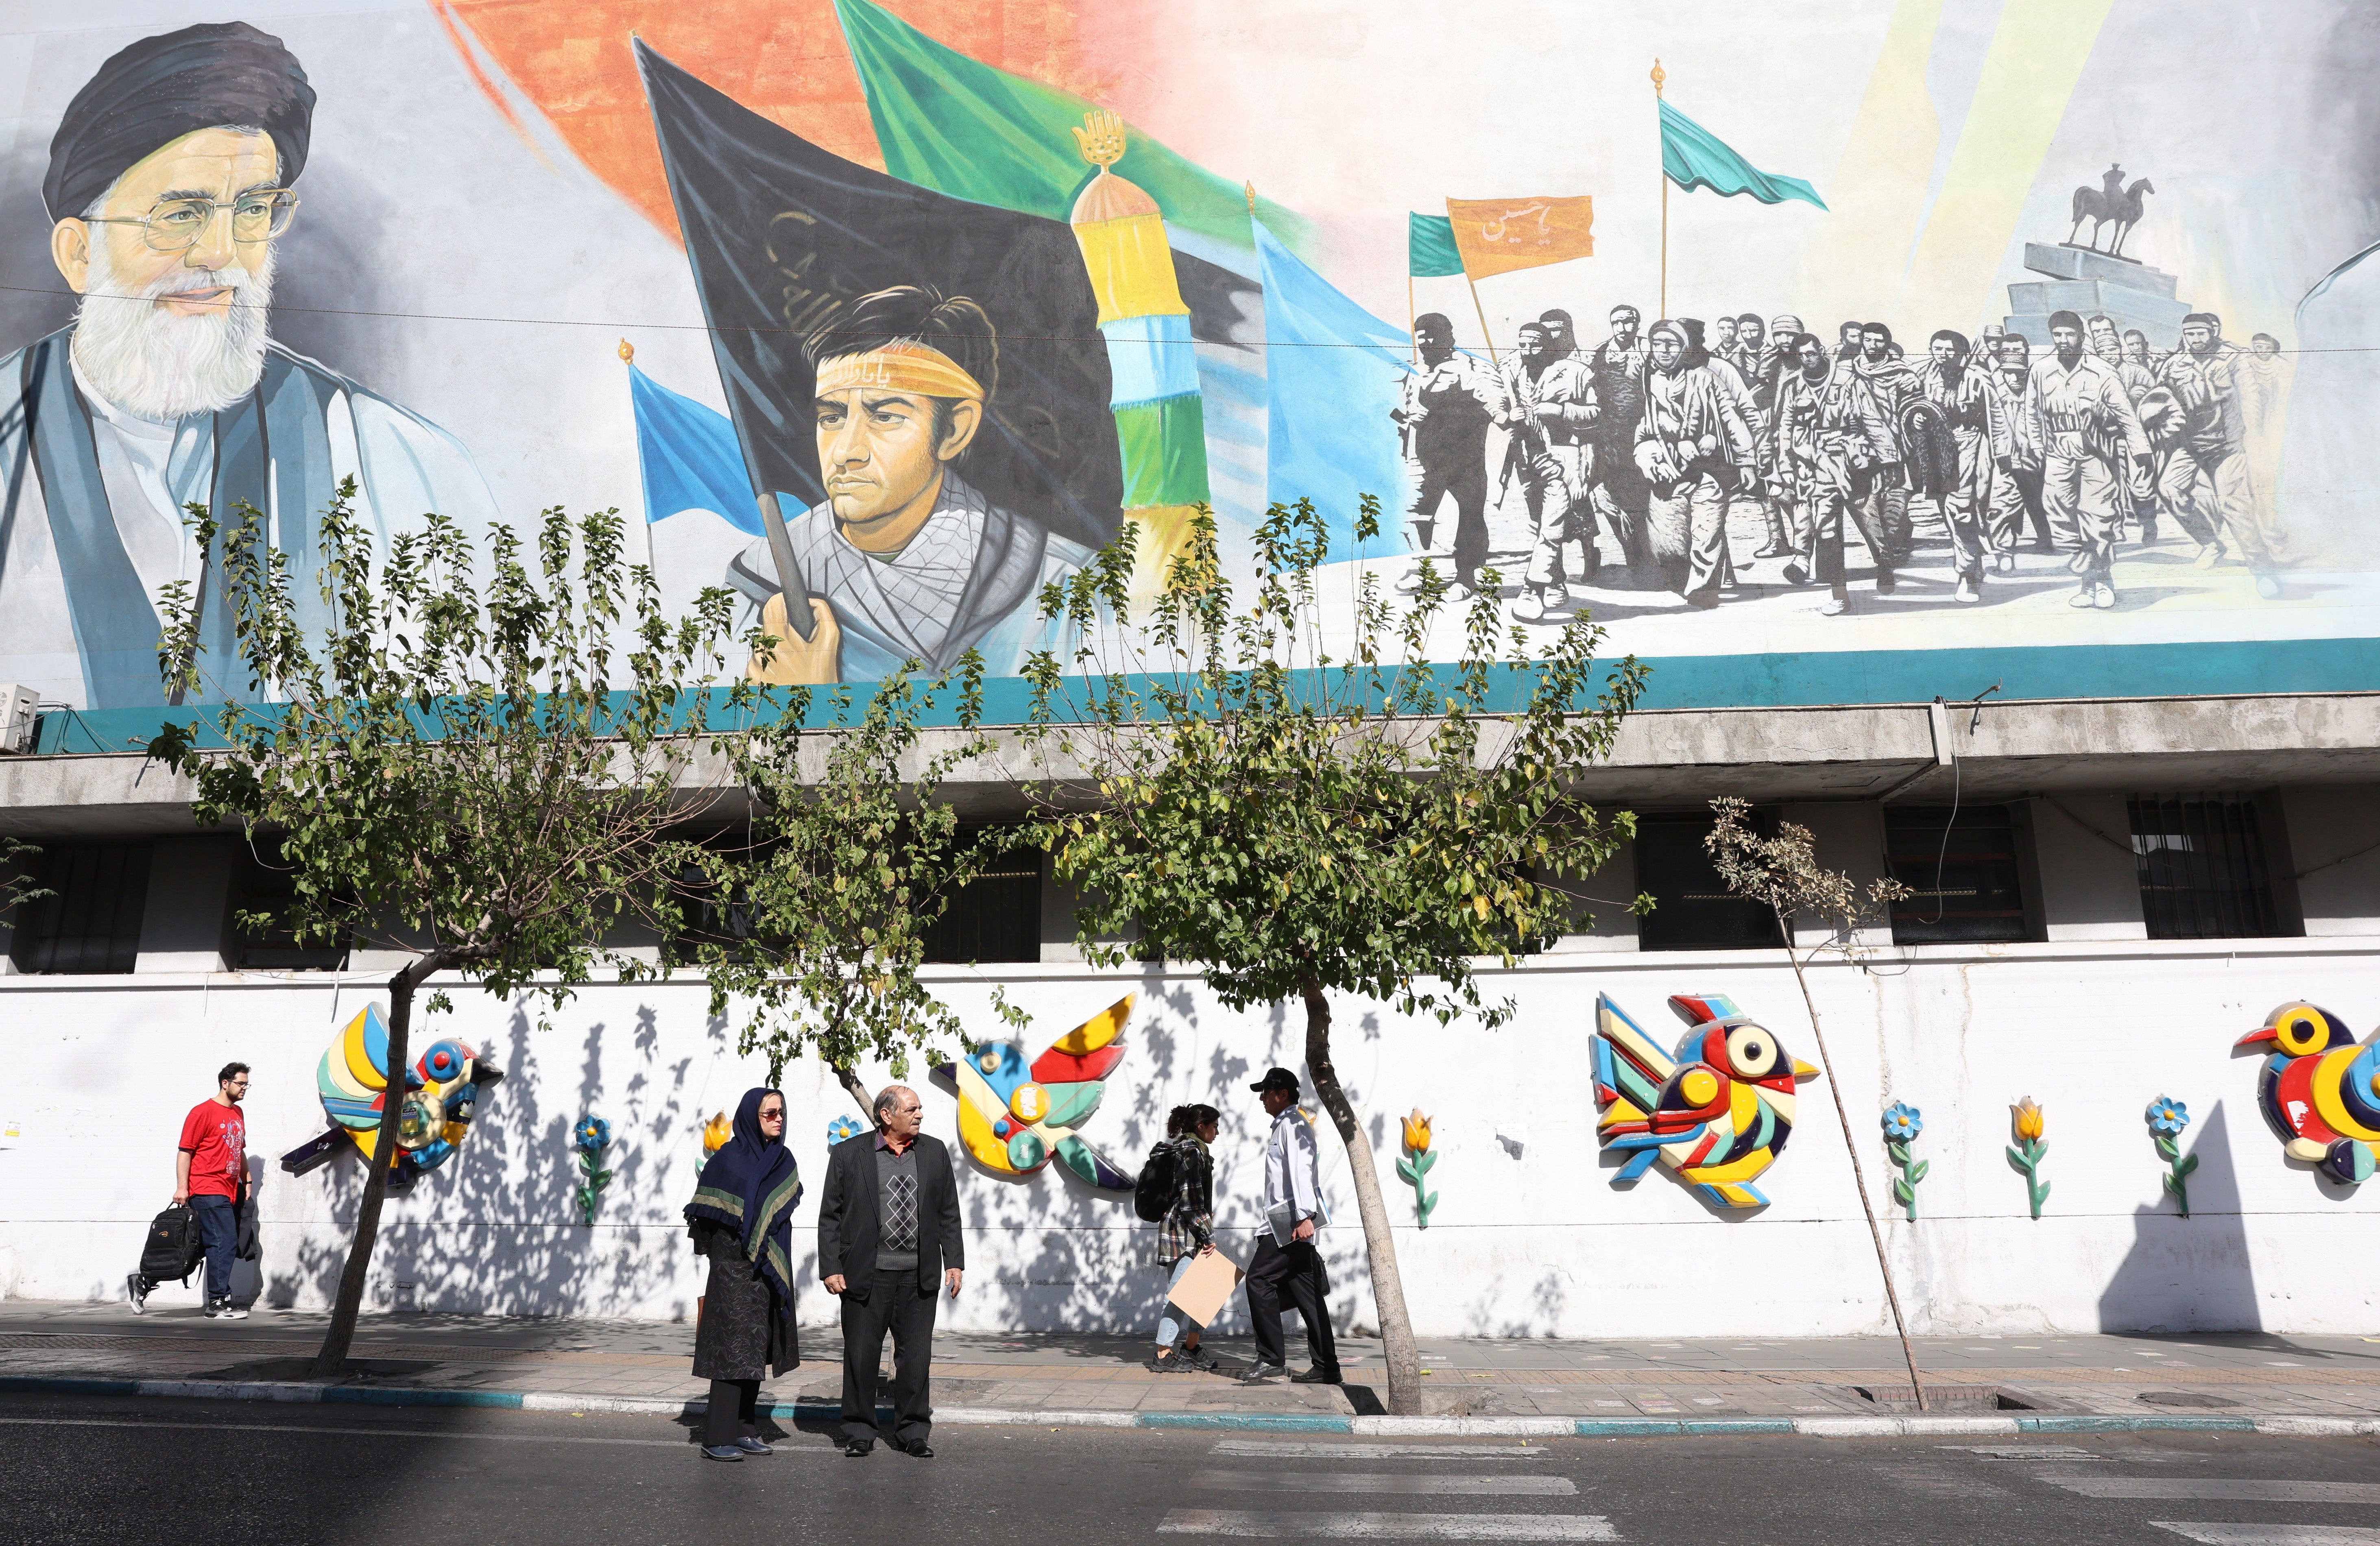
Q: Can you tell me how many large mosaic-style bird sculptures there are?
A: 4